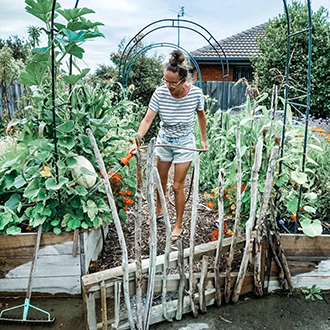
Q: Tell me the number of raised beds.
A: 2